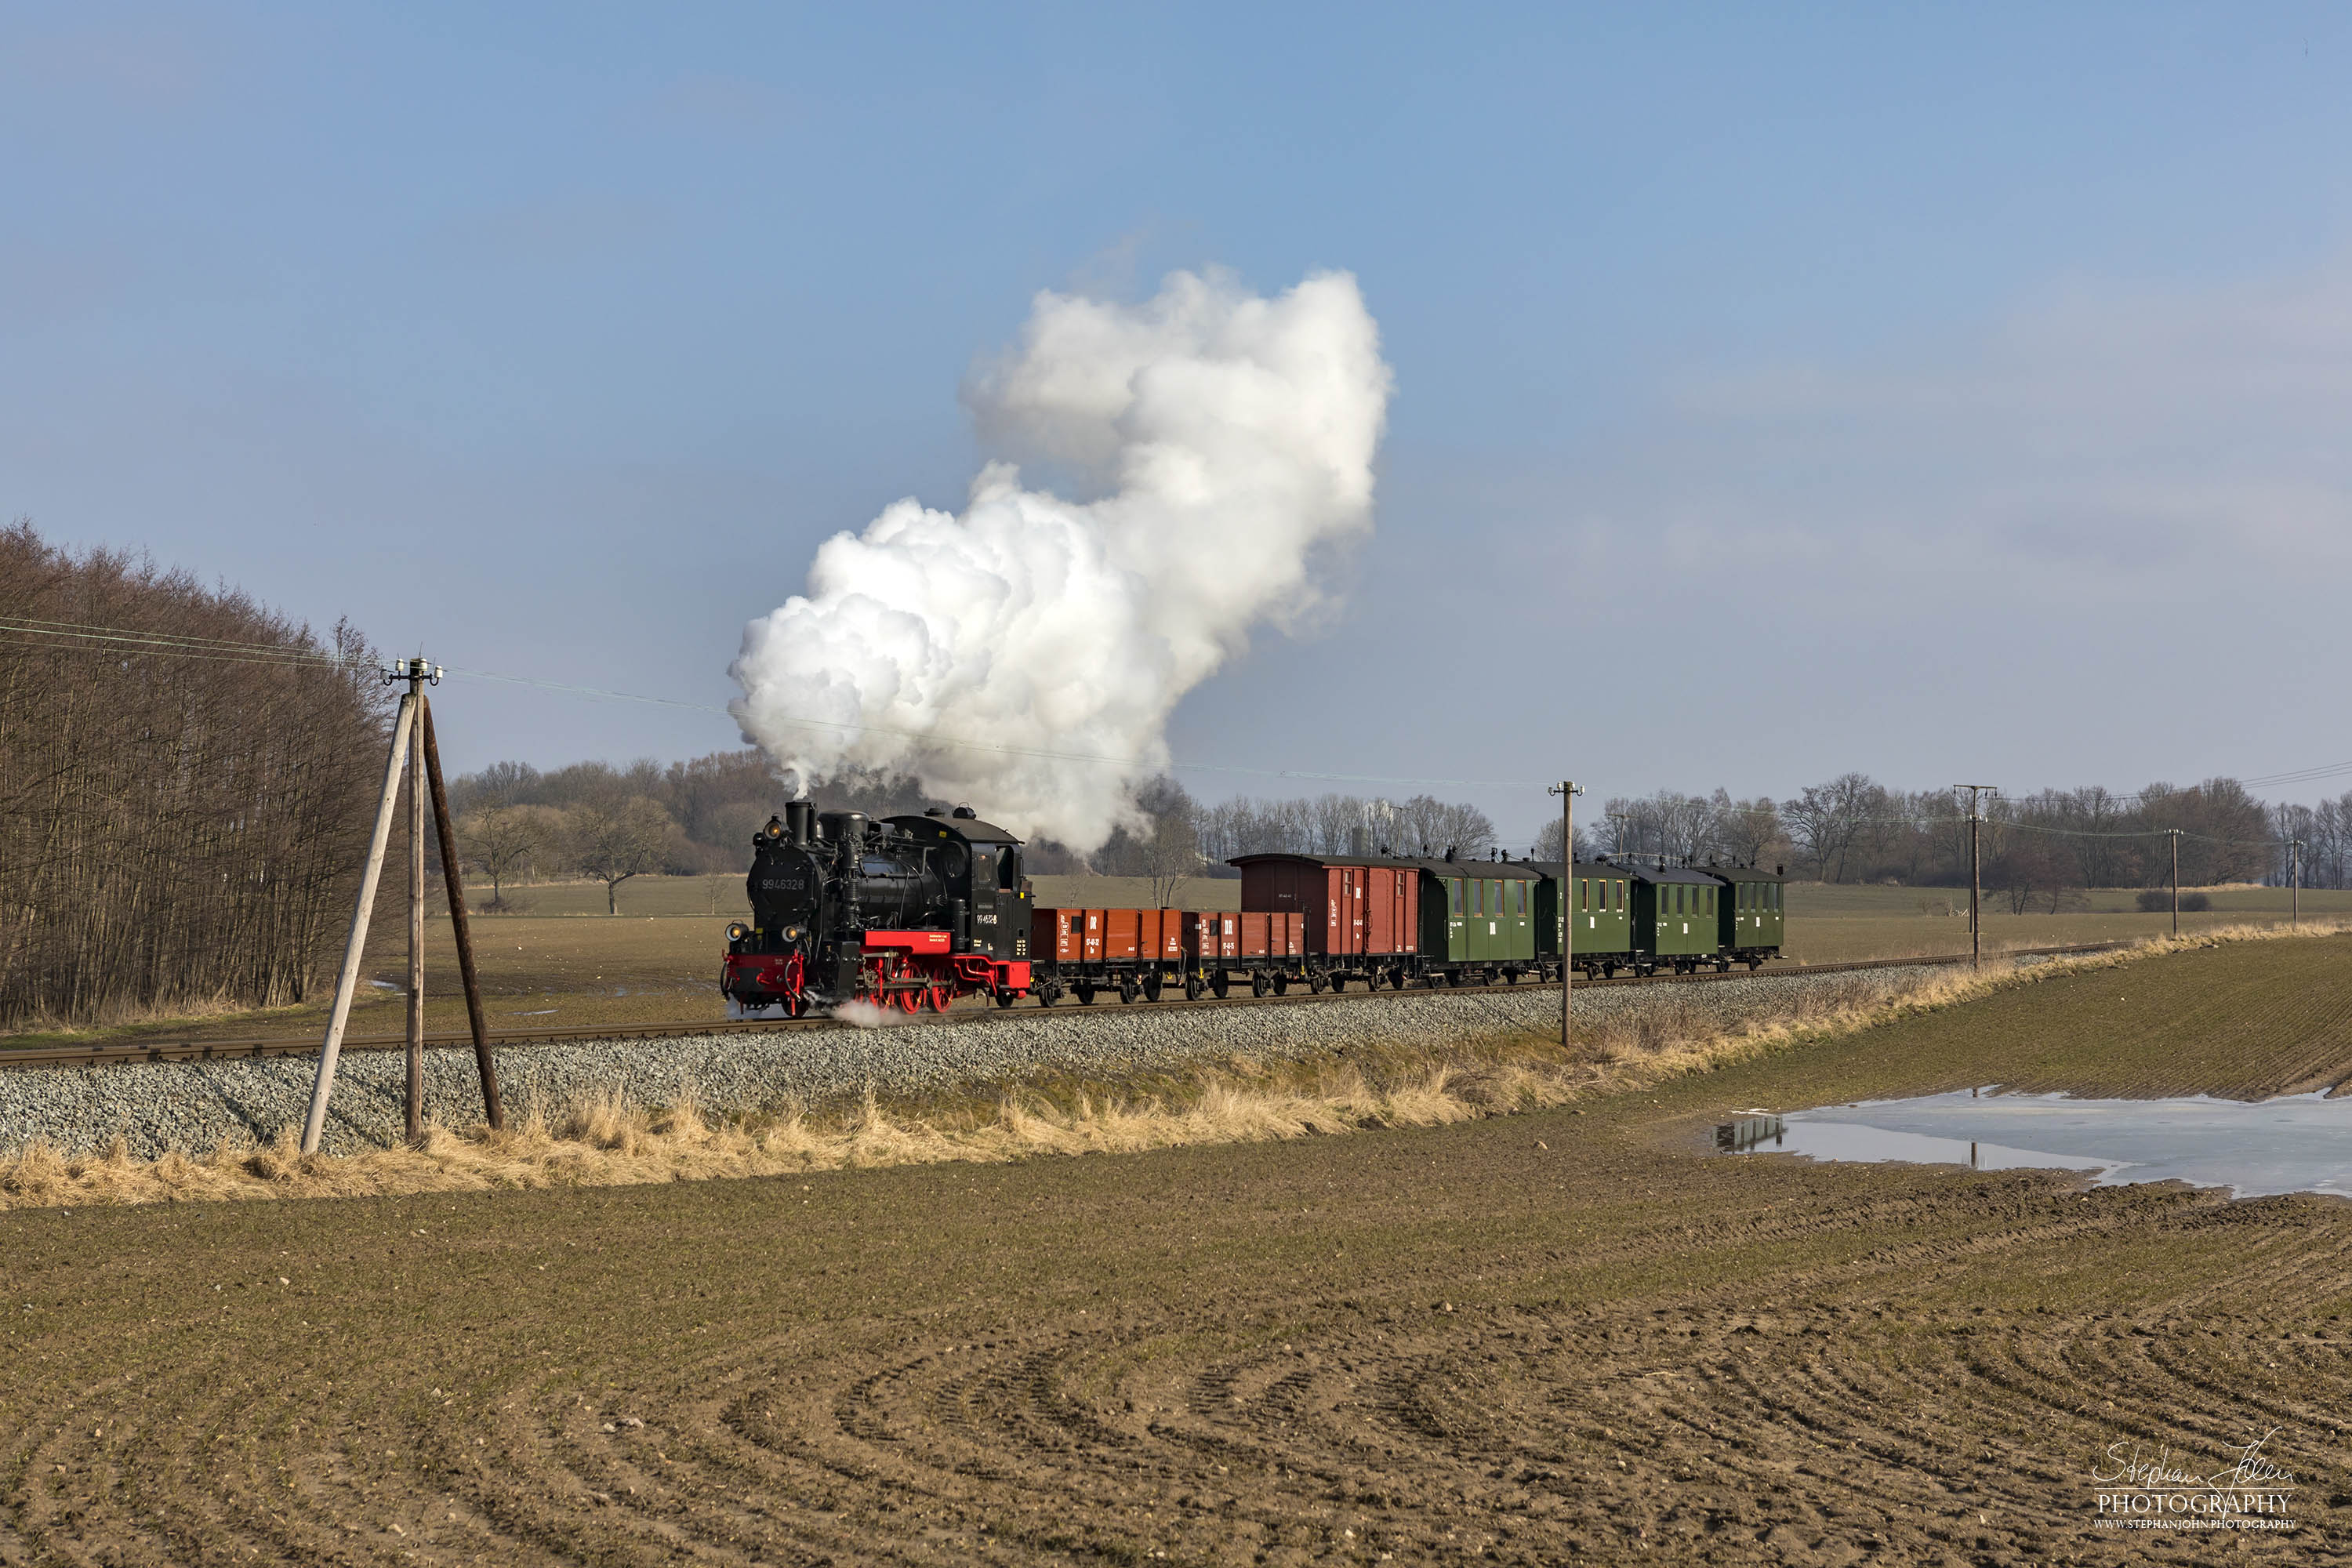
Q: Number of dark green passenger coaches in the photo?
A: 4